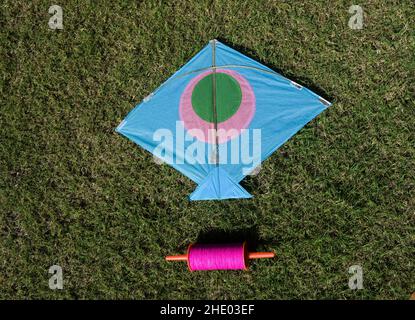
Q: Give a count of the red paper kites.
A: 0